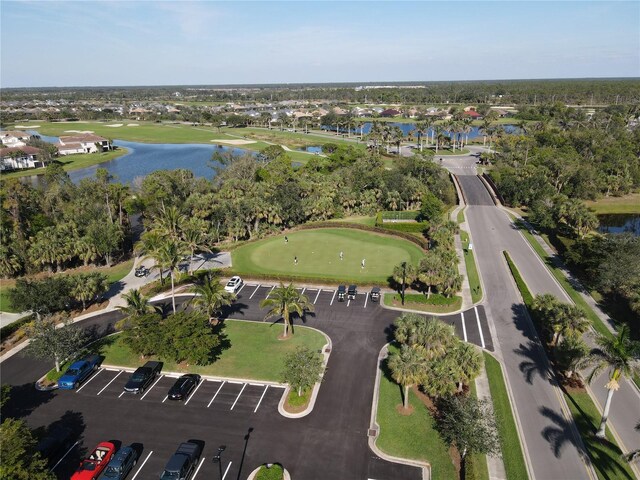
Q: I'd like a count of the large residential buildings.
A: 3